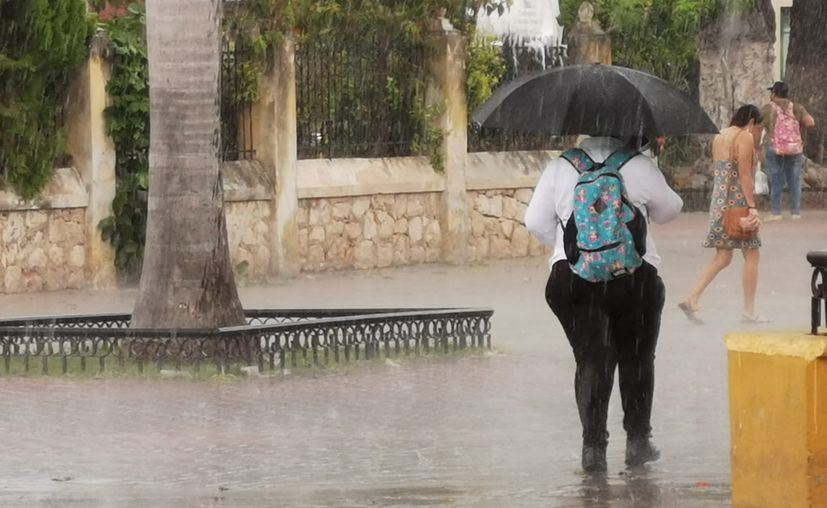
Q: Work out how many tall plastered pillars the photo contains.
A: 4